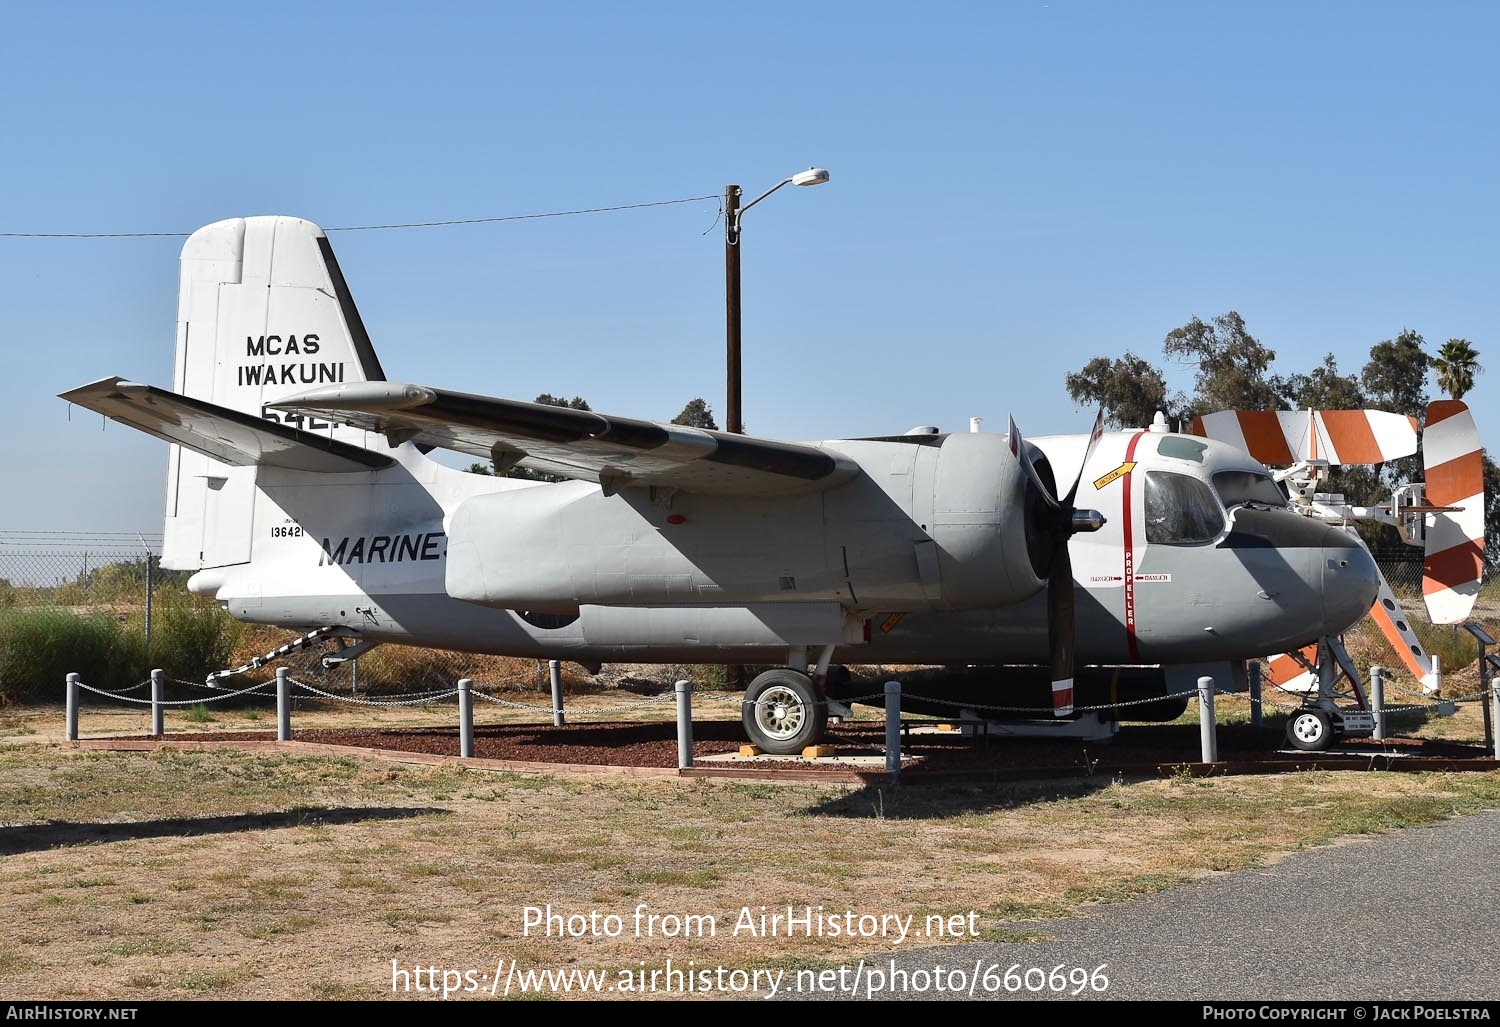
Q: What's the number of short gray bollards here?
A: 11